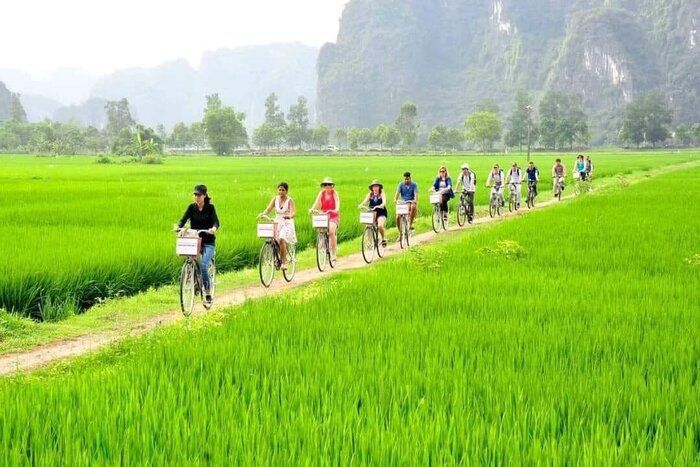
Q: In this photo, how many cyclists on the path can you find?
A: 13